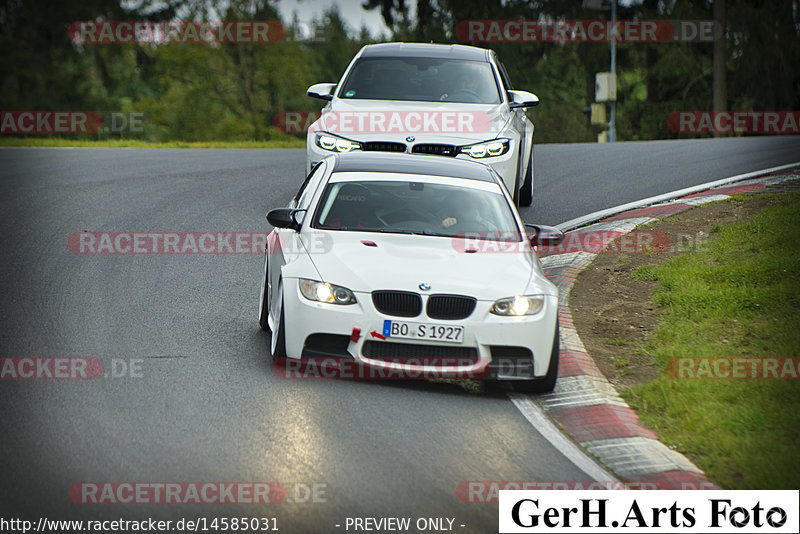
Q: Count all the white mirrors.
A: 2